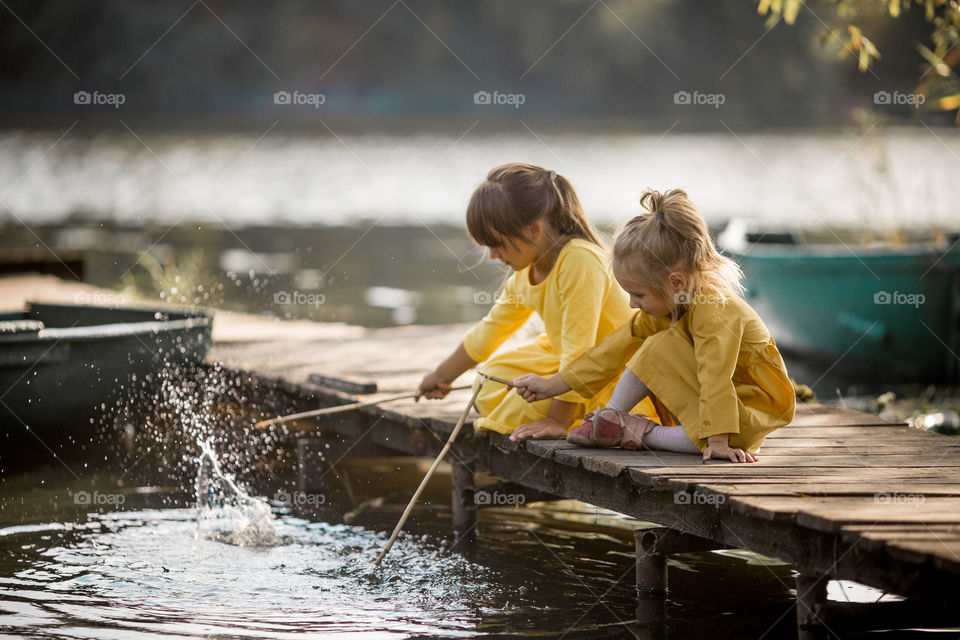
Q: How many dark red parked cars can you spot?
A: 0